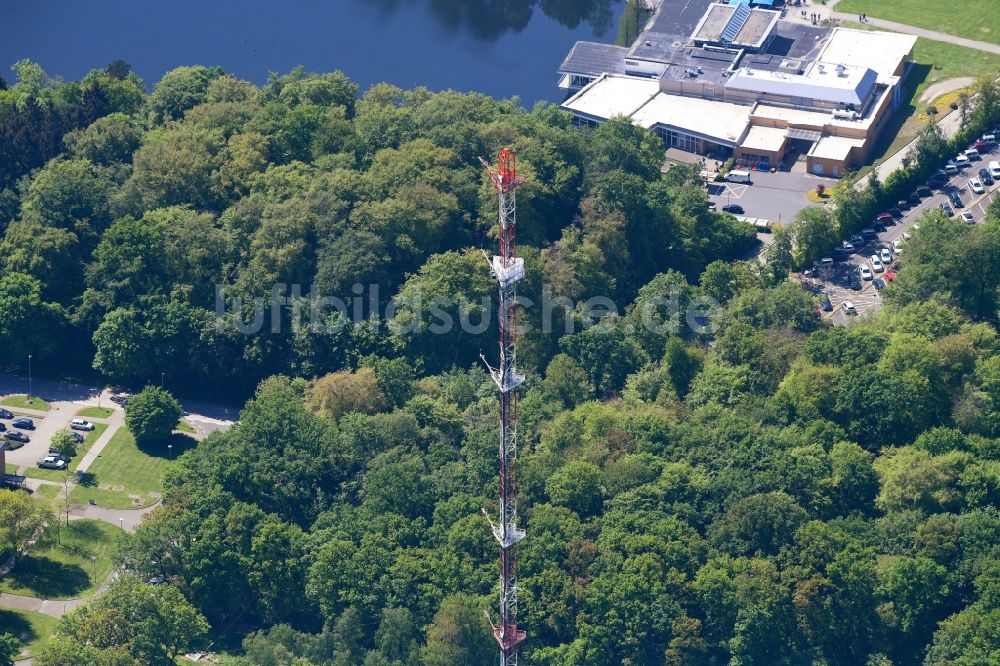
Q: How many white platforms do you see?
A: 3